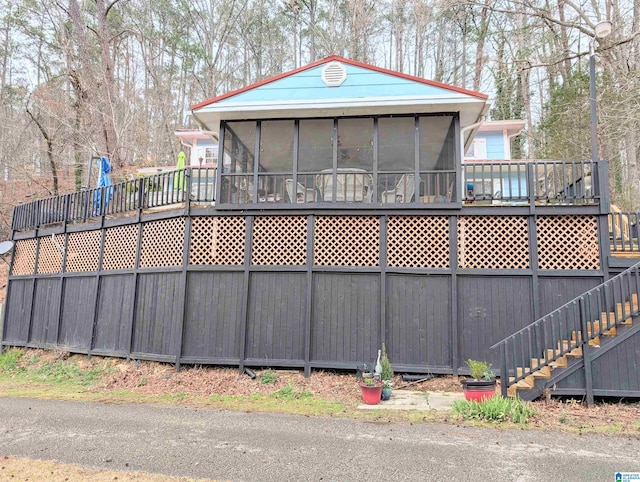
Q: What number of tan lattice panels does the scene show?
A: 11